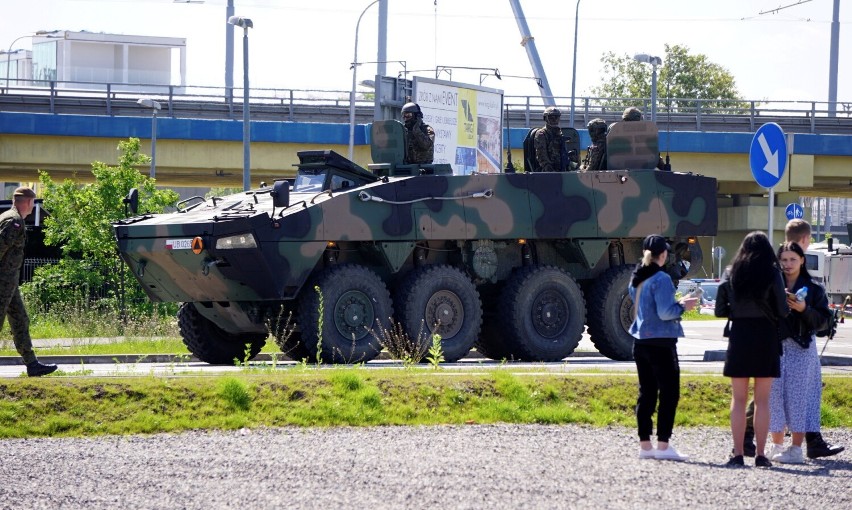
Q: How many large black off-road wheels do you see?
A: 5